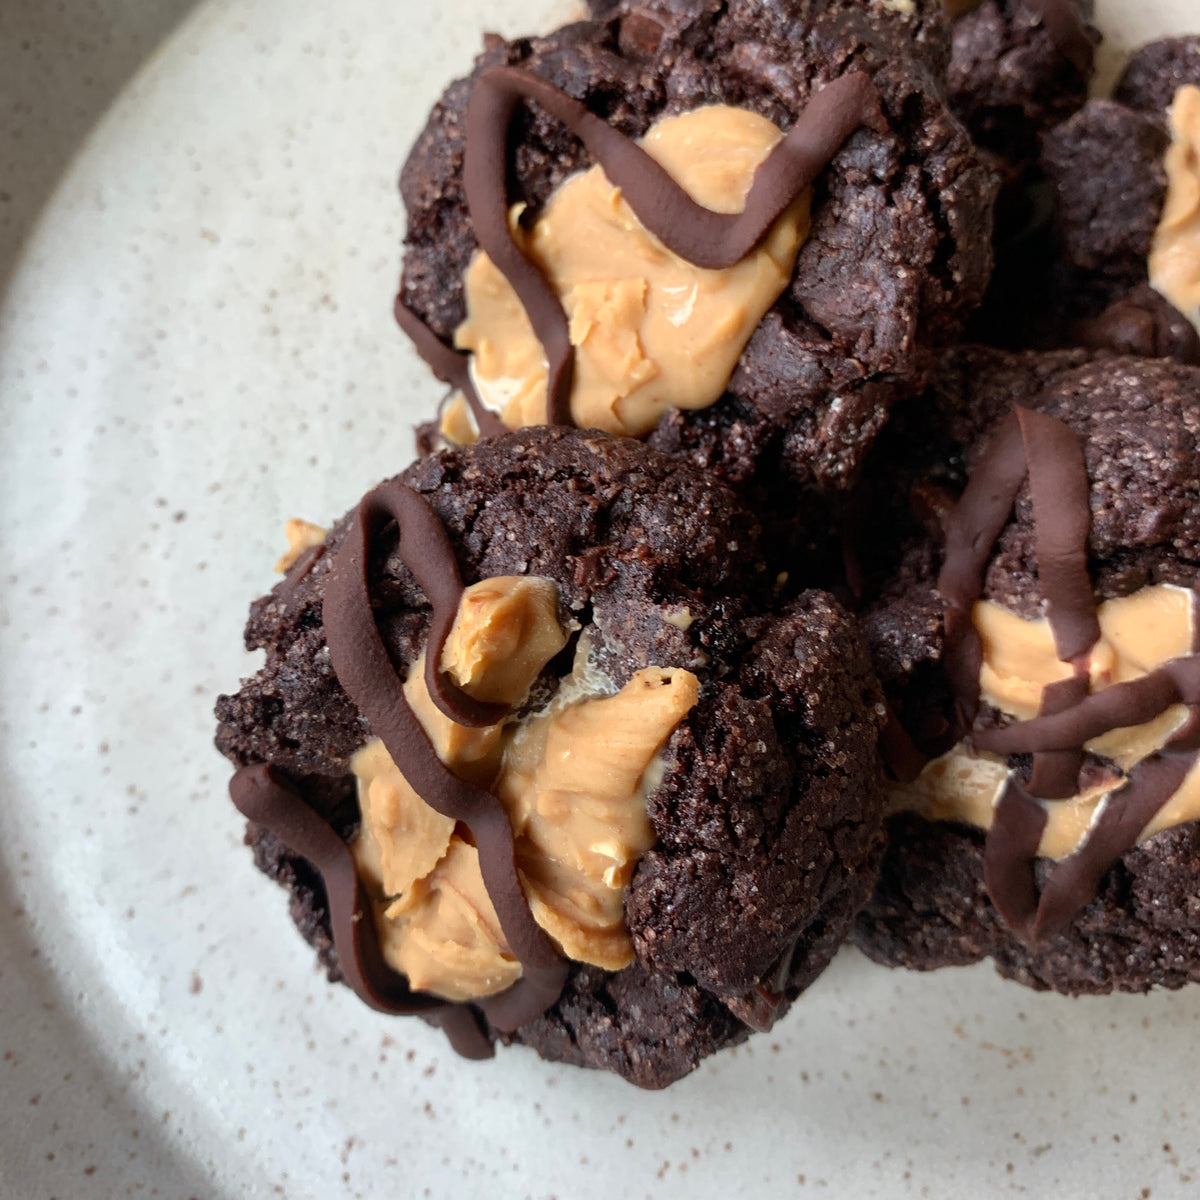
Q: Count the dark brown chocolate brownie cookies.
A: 5